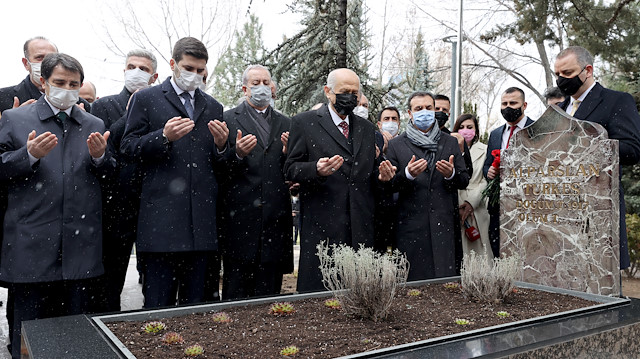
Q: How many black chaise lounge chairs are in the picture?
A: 0